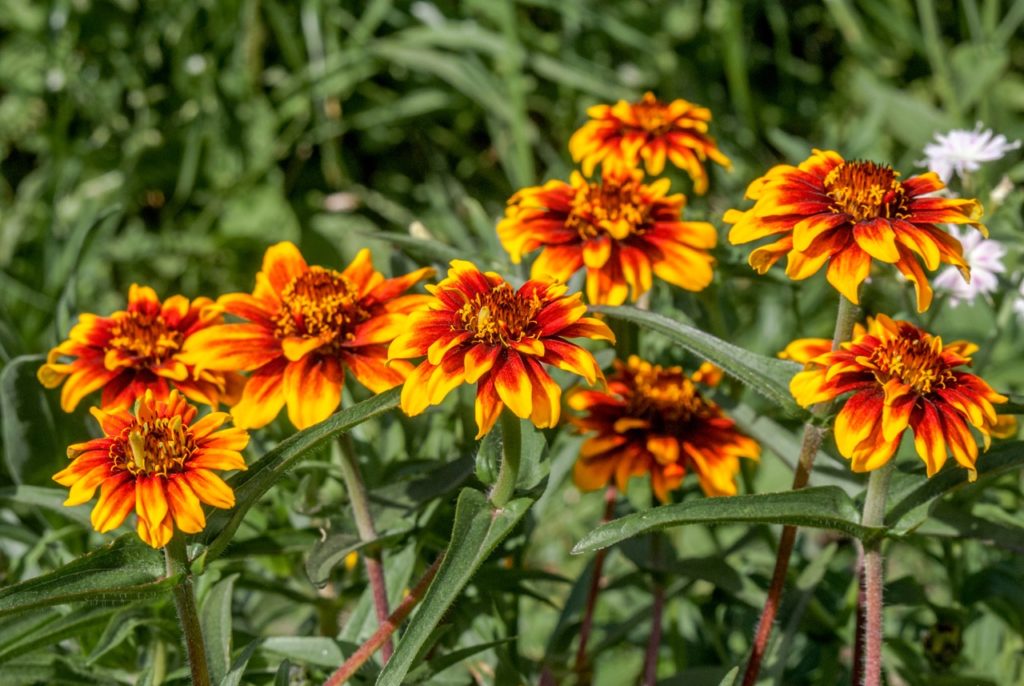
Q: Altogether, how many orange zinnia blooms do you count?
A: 9